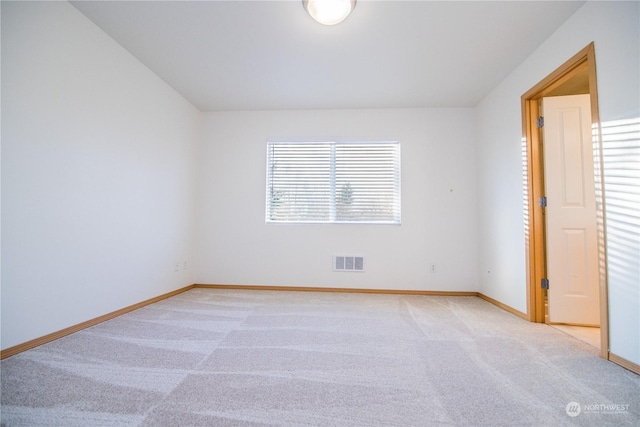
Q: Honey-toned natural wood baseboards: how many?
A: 4